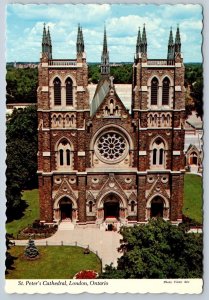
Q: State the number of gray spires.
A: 9